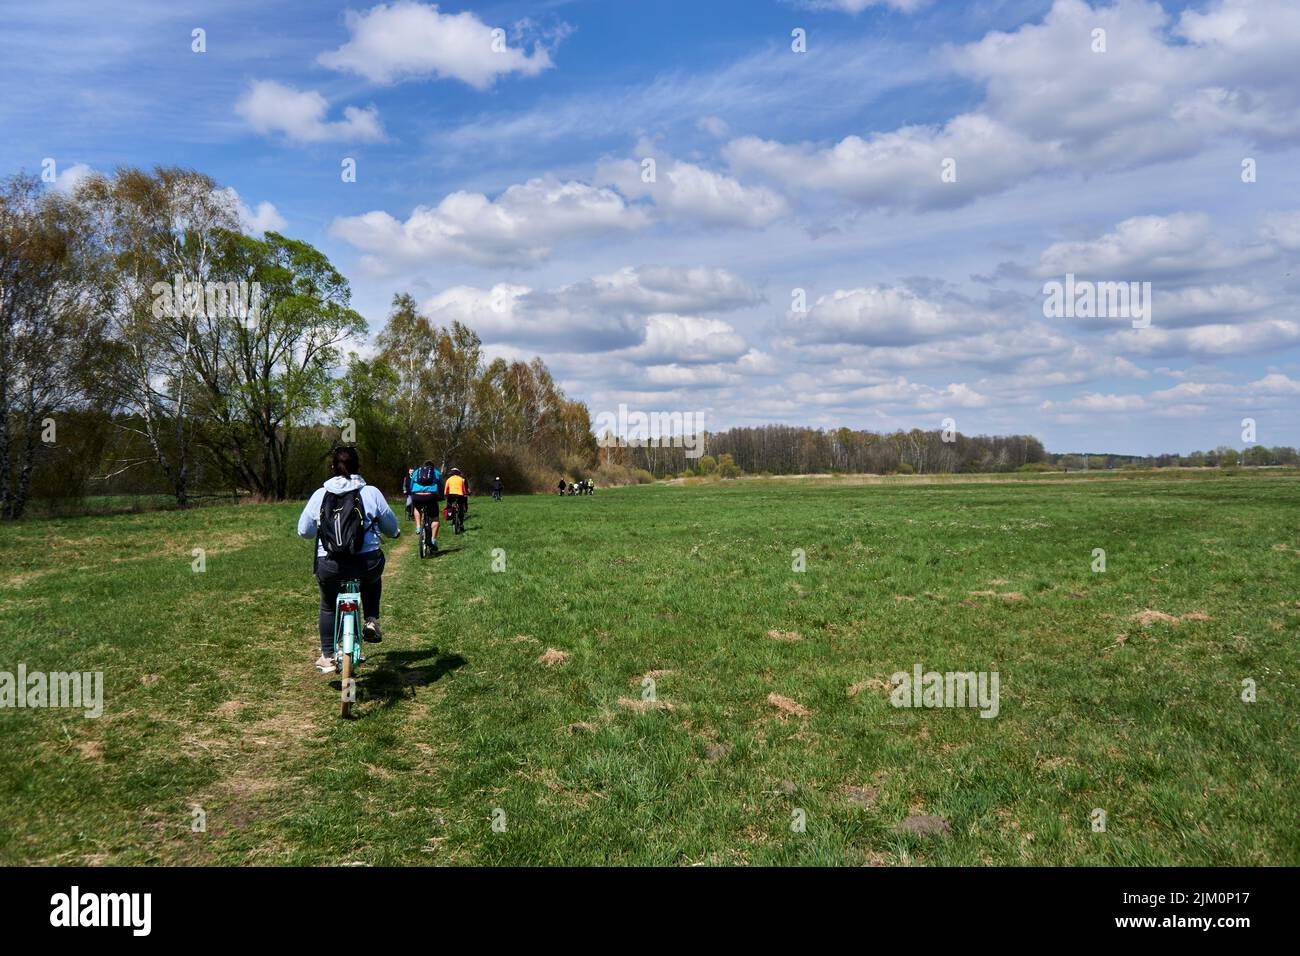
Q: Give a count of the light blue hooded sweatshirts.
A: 1